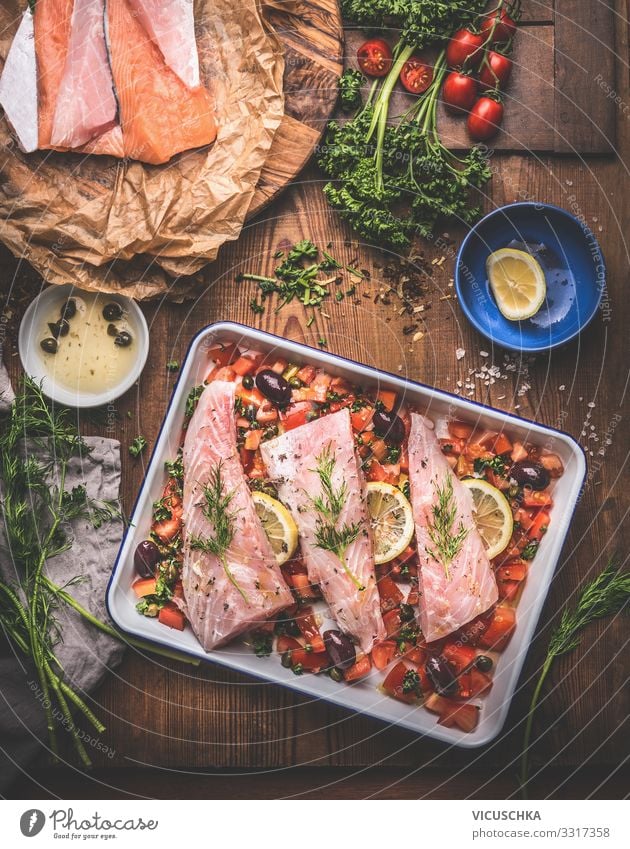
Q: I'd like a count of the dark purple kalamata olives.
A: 6